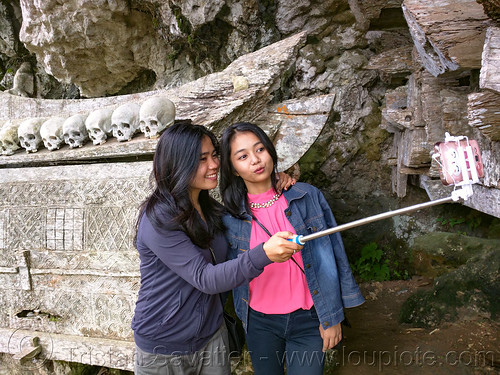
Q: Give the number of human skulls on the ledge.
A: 7